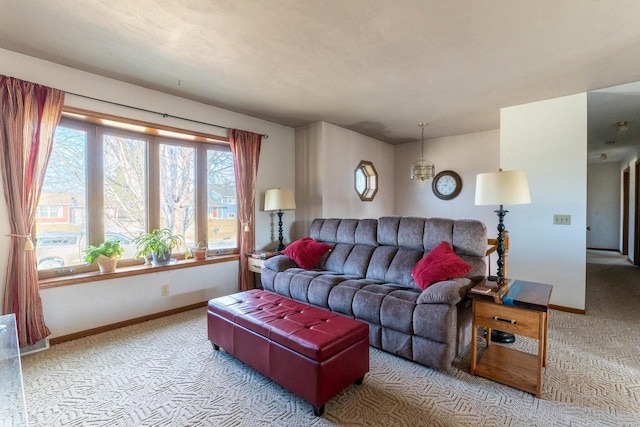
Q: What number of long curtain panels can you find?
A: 2